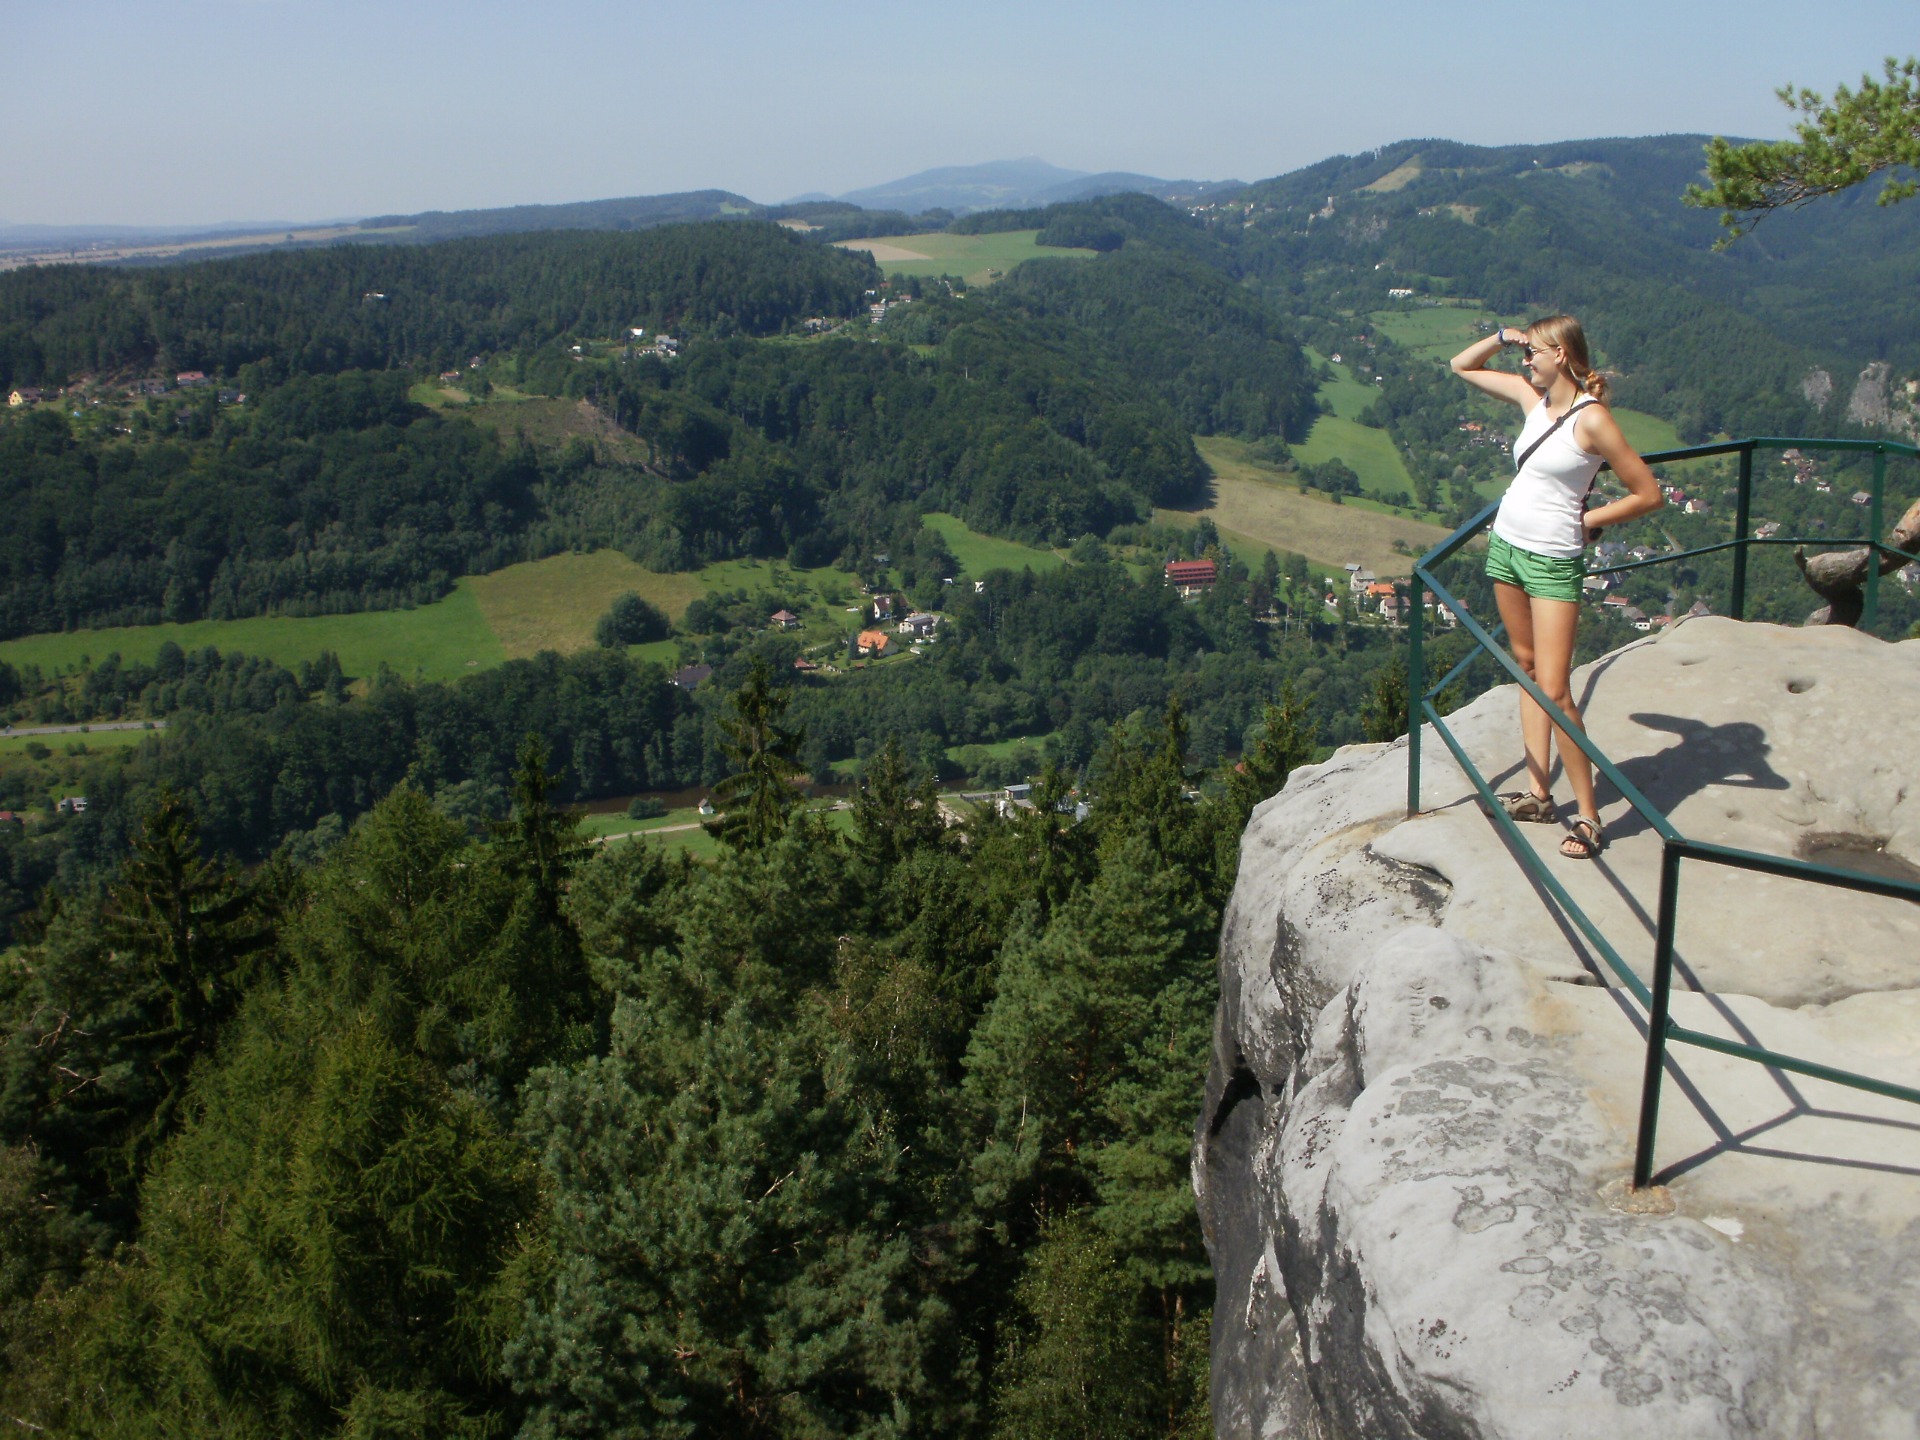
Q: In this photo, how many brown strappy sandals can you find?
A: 2